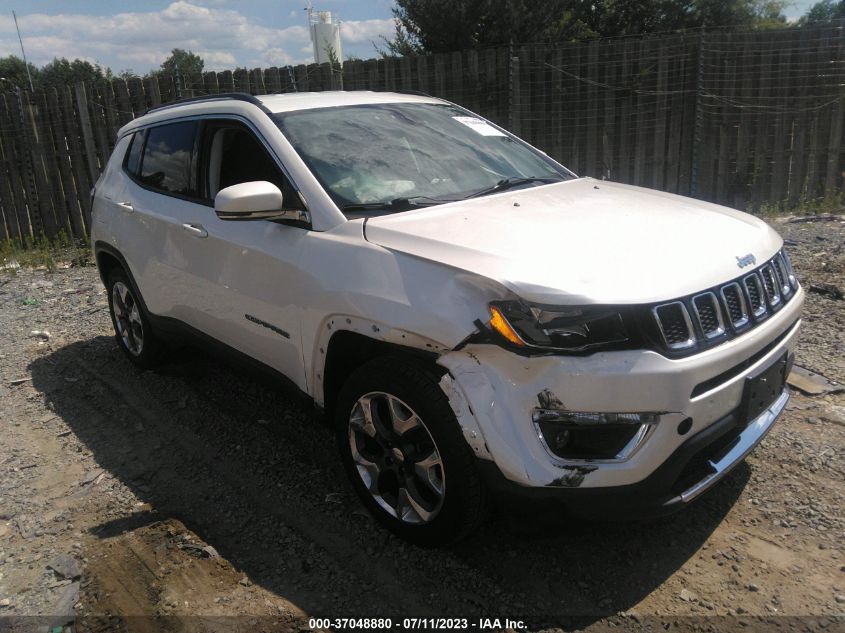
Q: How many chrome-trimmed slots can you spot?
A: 7